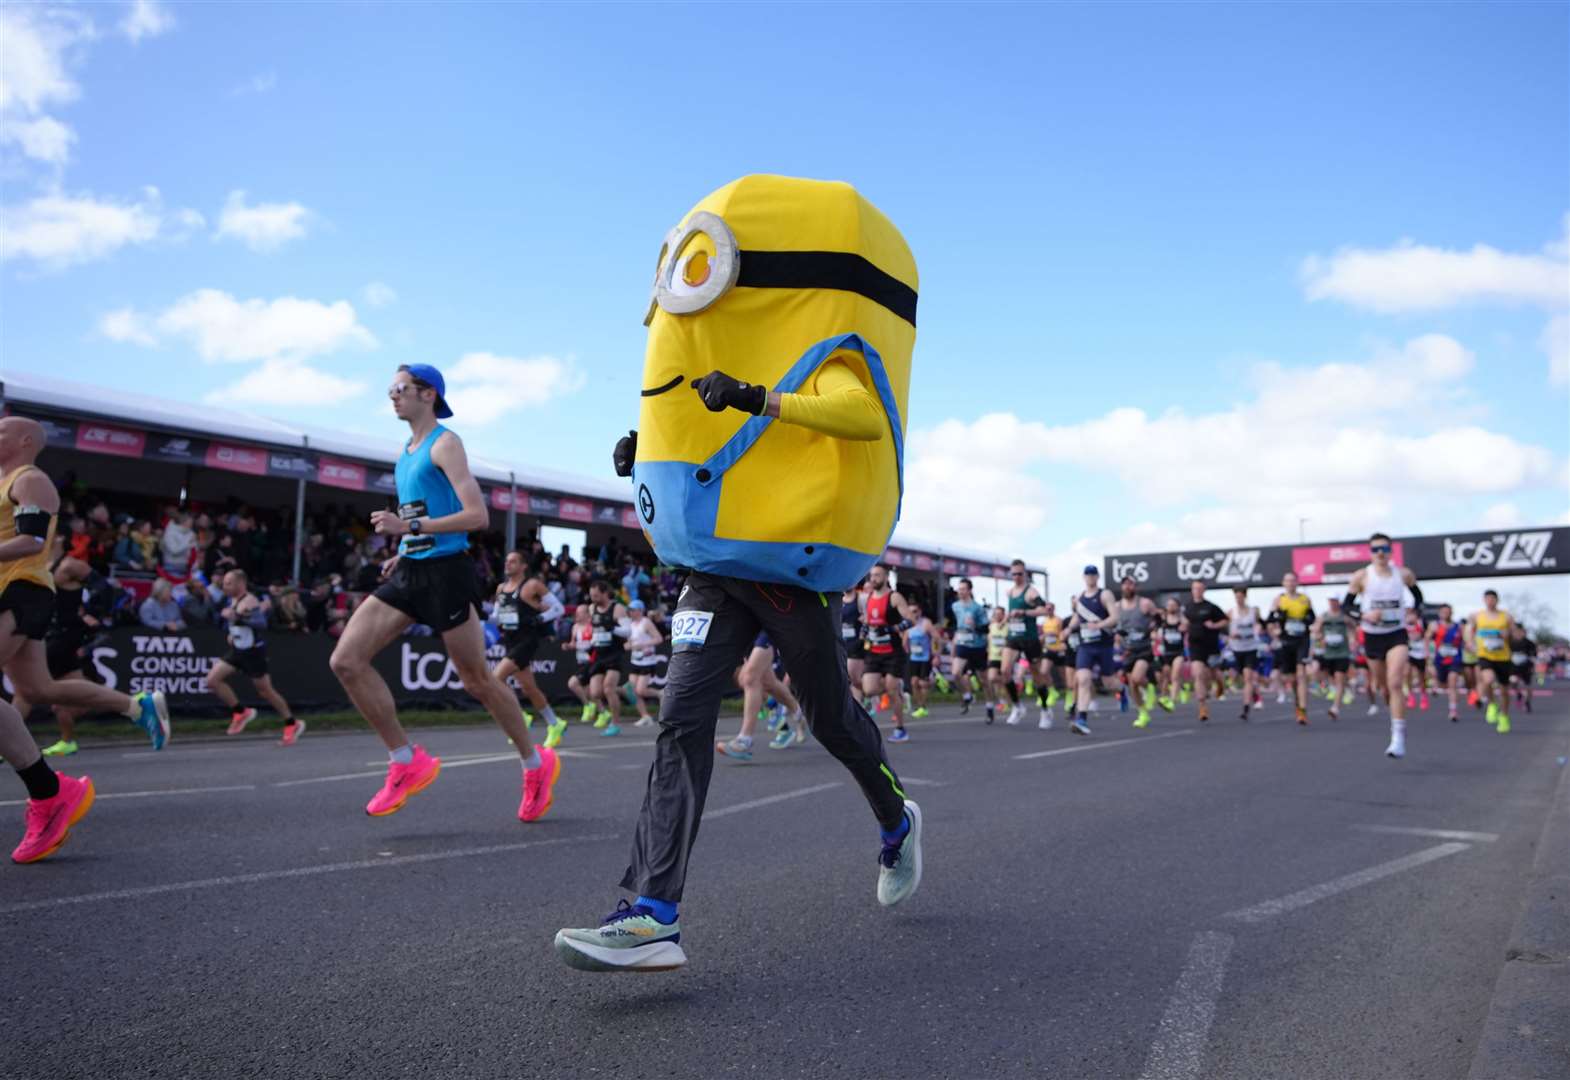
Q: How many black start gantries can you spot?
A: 1